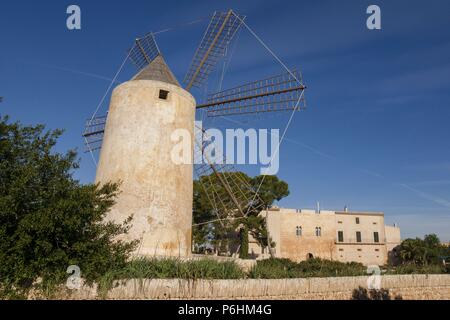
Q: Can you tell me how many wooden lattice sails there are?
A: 5